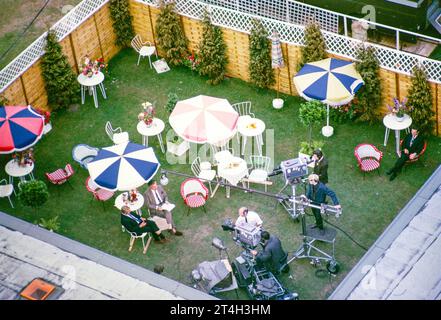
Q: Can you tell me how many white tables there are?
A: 7